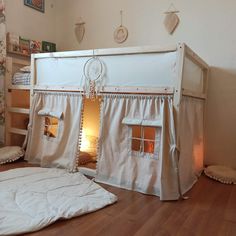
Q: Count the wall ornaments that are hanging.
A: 3